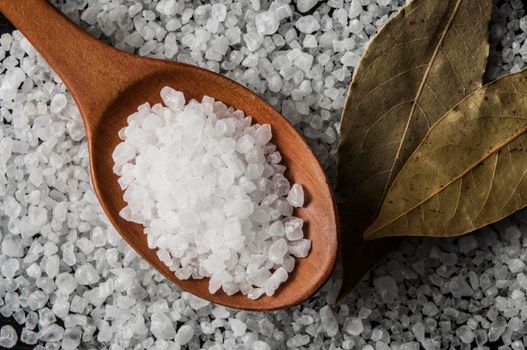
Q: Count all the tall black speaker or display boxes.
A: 0